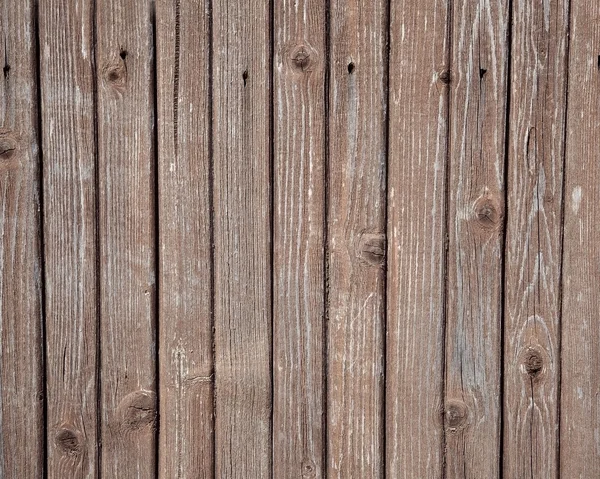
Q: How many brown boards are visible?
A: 11